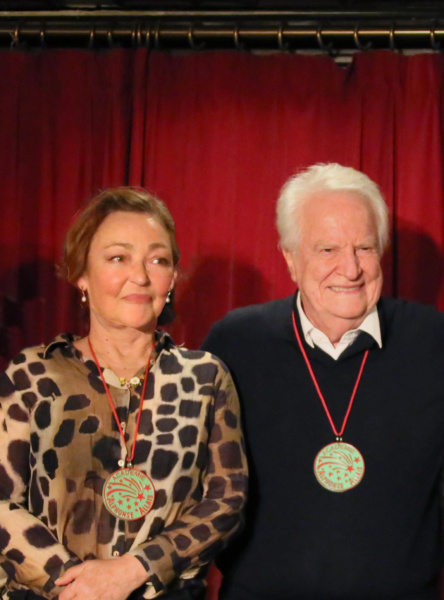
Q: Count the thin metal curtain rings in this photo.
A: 15